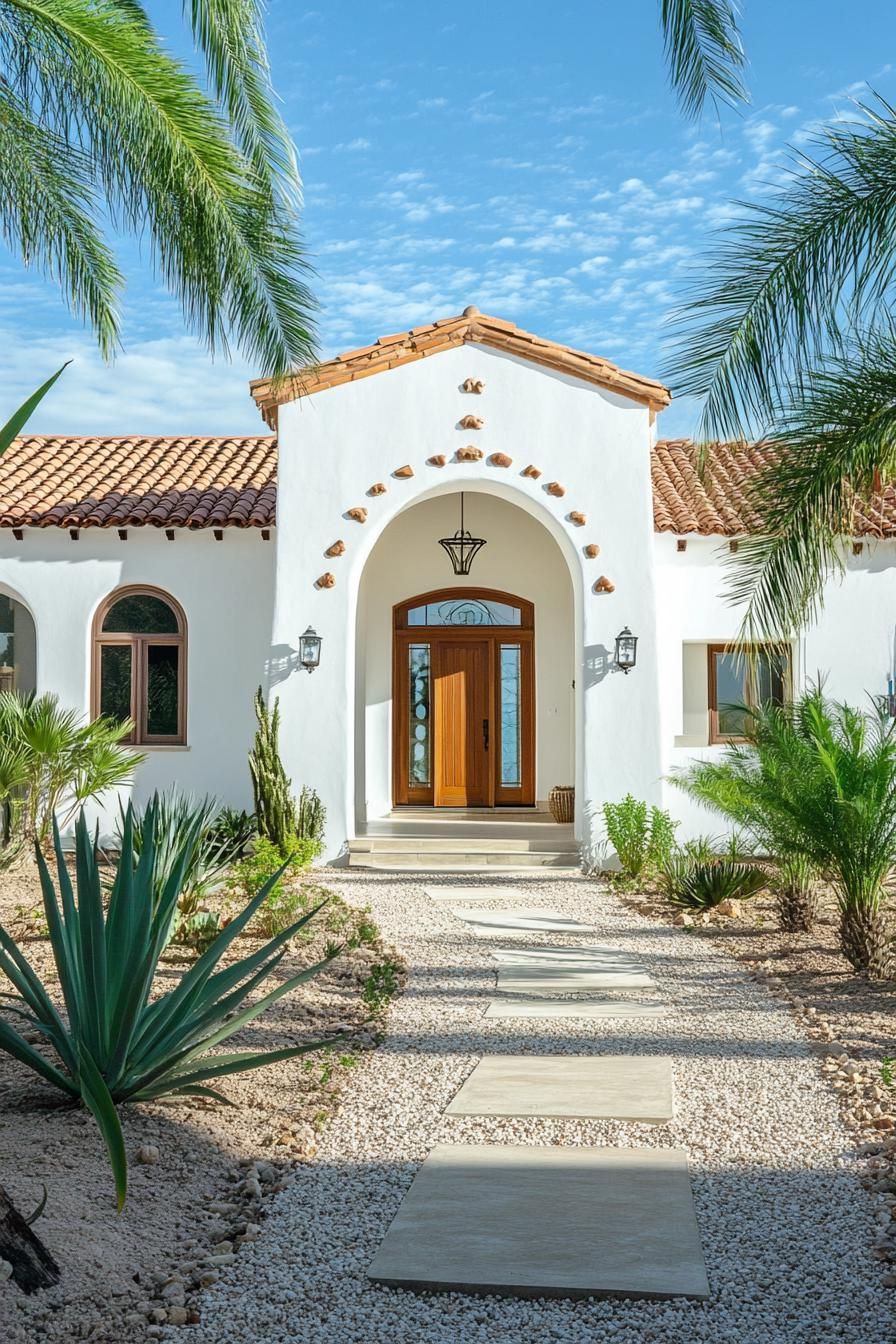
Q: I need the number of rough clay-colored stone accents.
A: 15